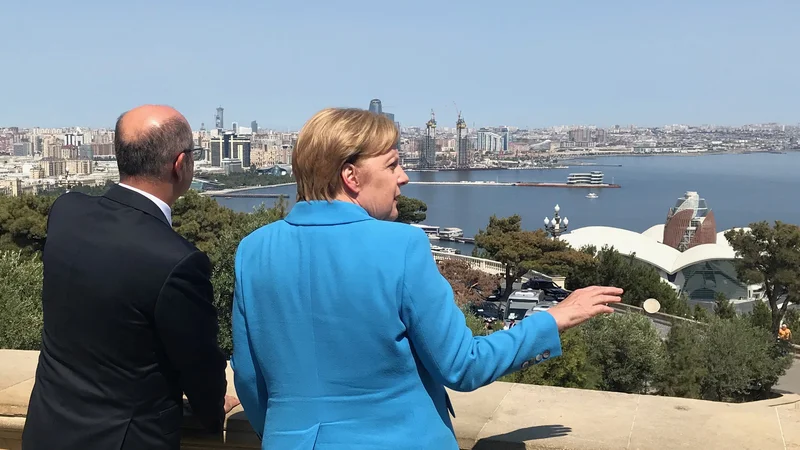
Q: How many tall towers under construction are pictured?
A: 2